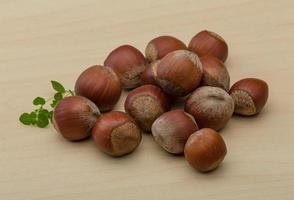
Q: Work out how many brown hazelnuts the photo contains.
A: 14